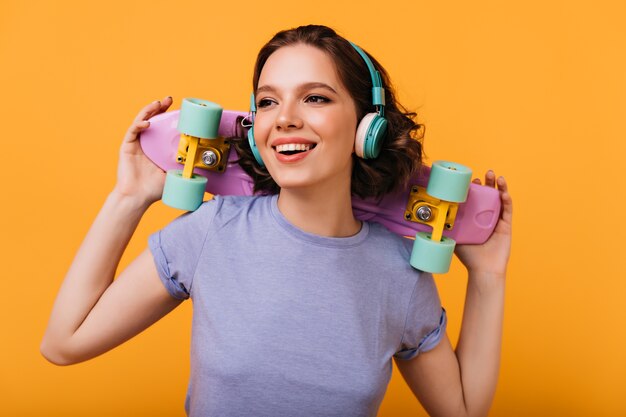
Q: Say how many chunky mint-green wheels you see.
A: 4